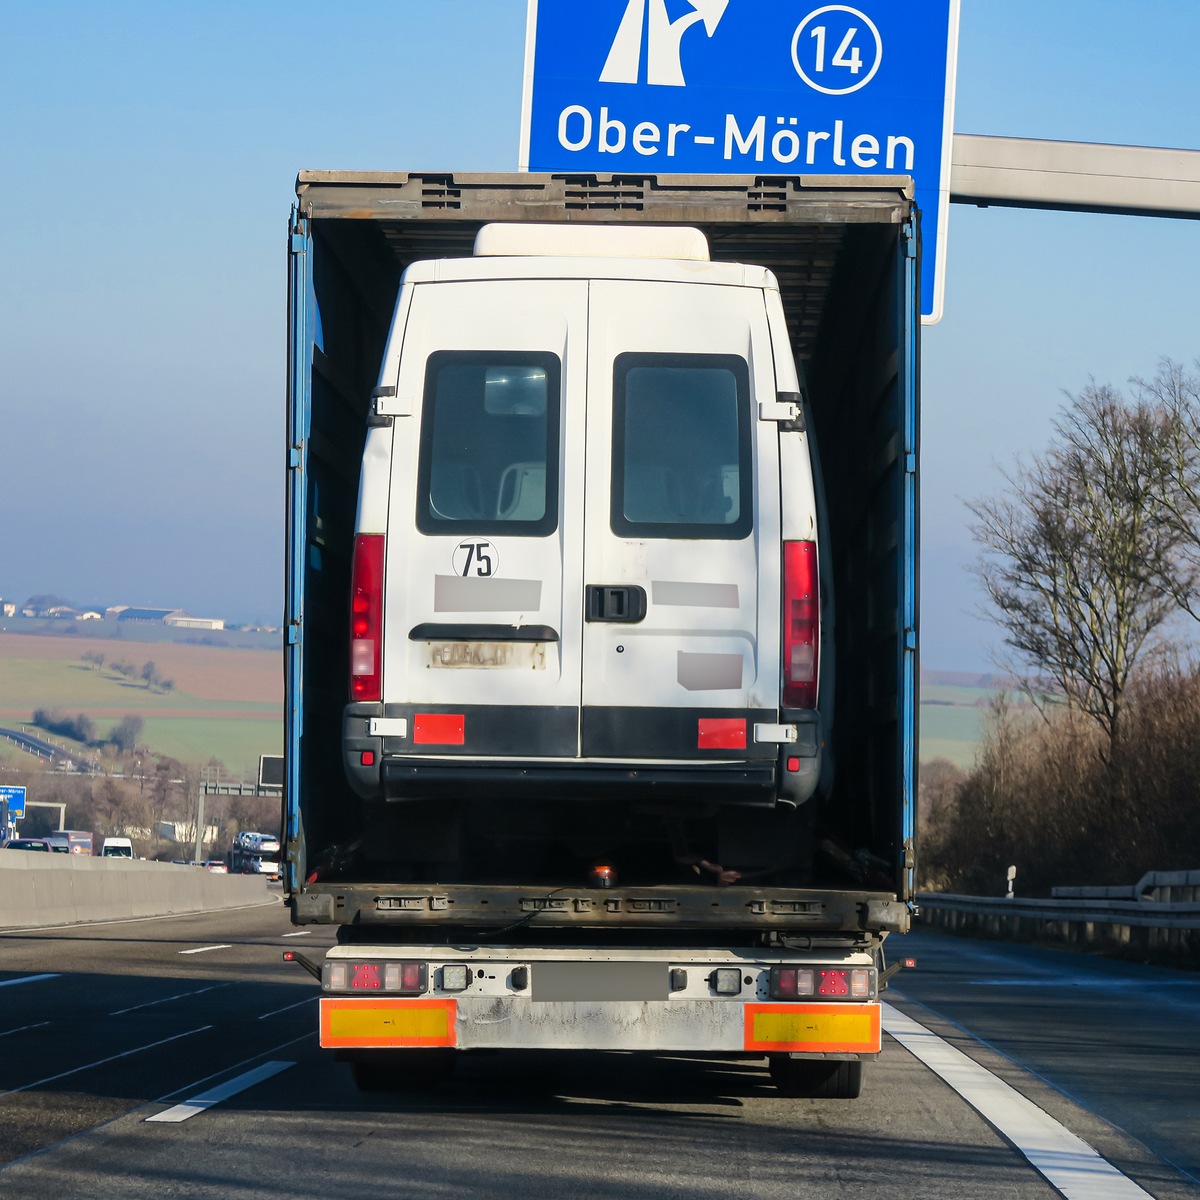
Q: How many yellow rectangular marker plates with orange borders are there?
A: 2